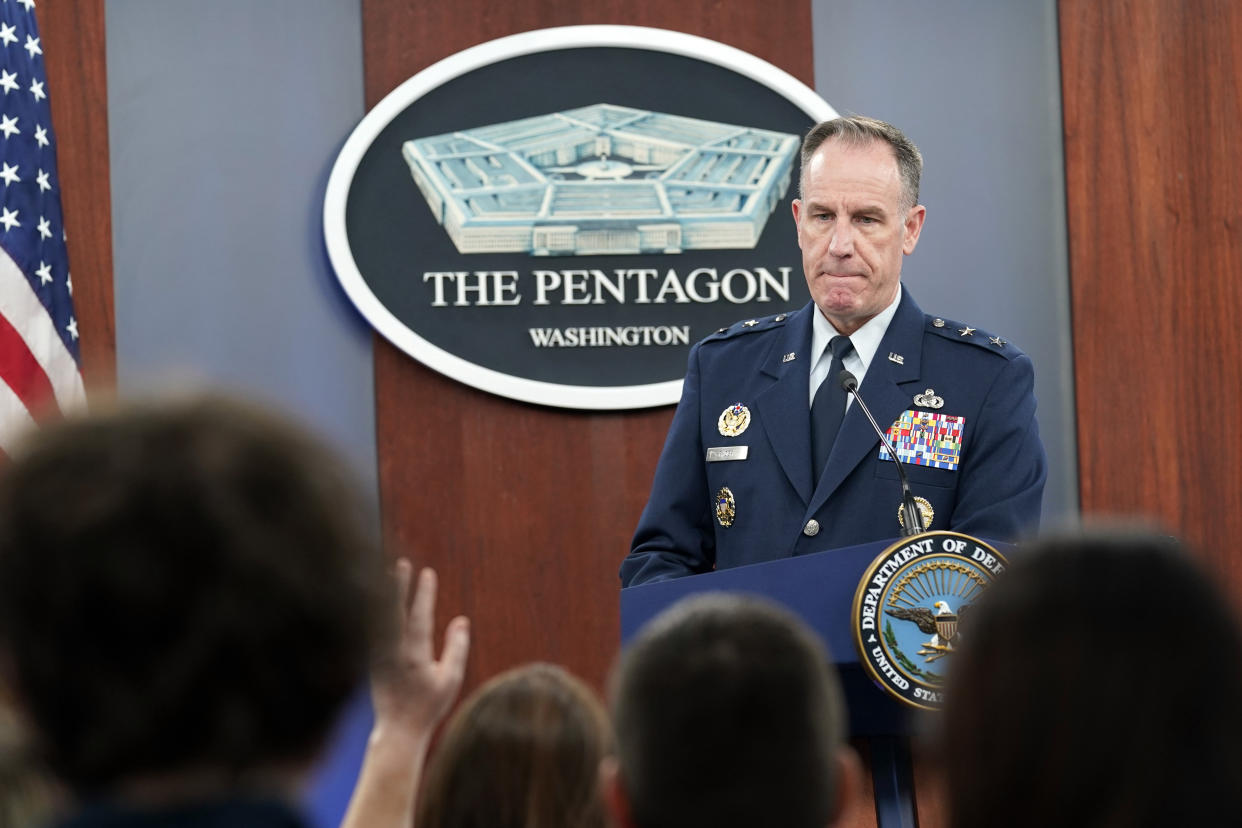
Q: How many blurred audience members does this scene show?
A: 4